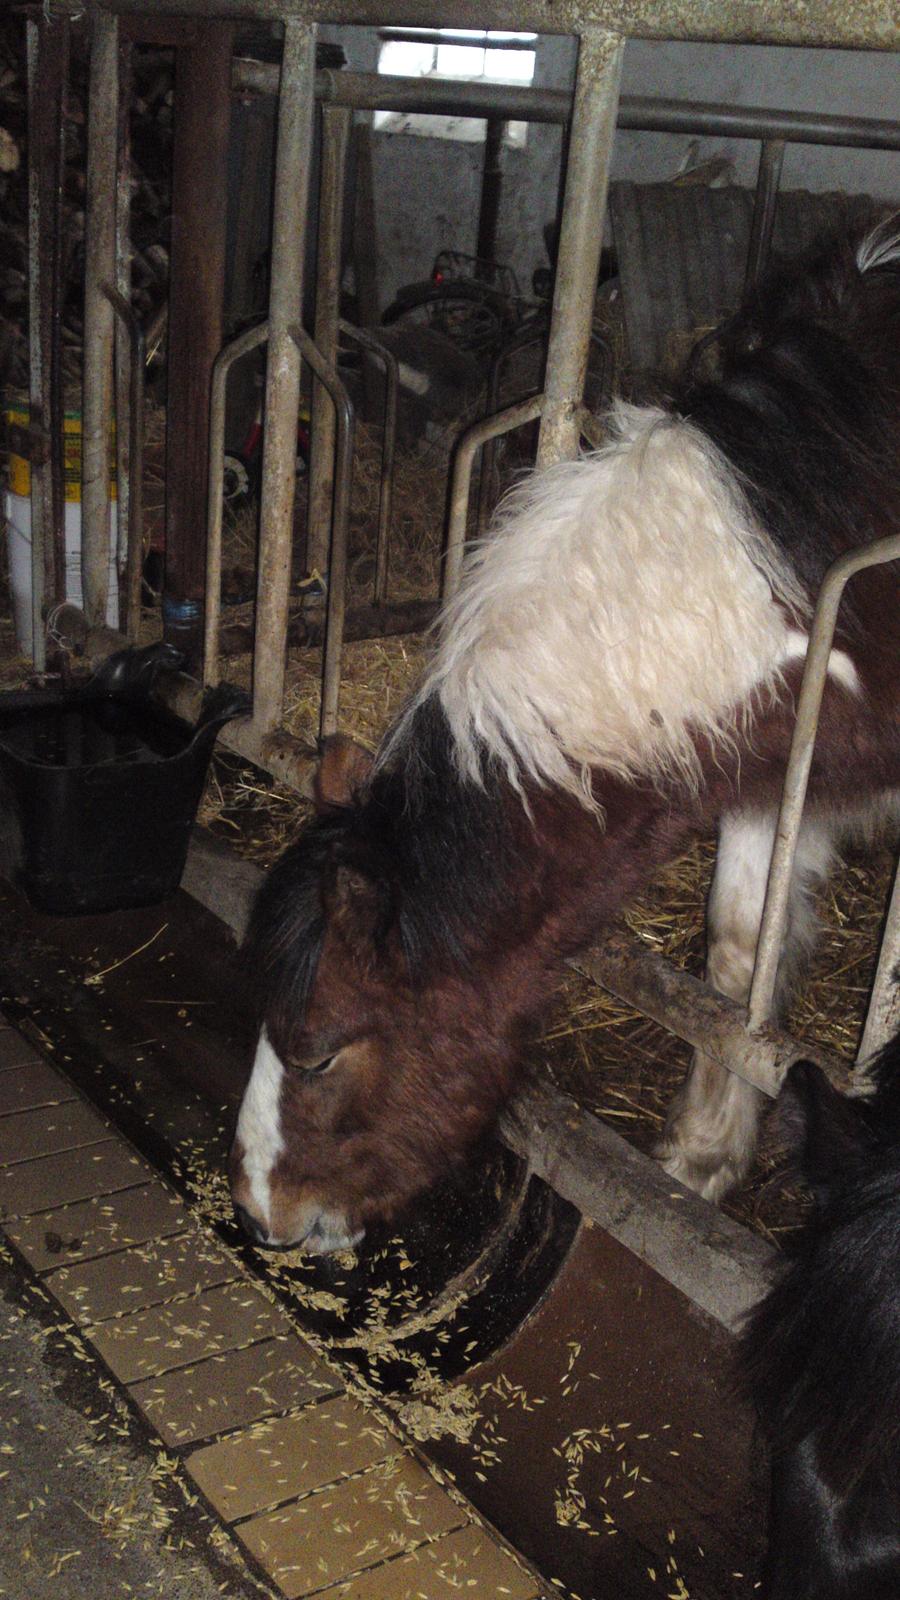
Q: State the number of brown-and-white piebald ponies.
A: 1